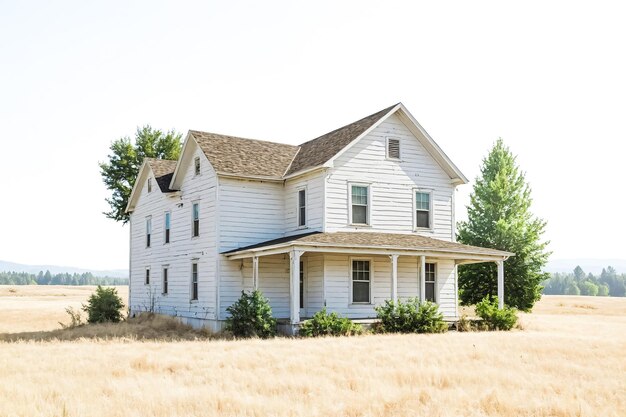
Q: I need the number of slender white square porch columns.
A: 5